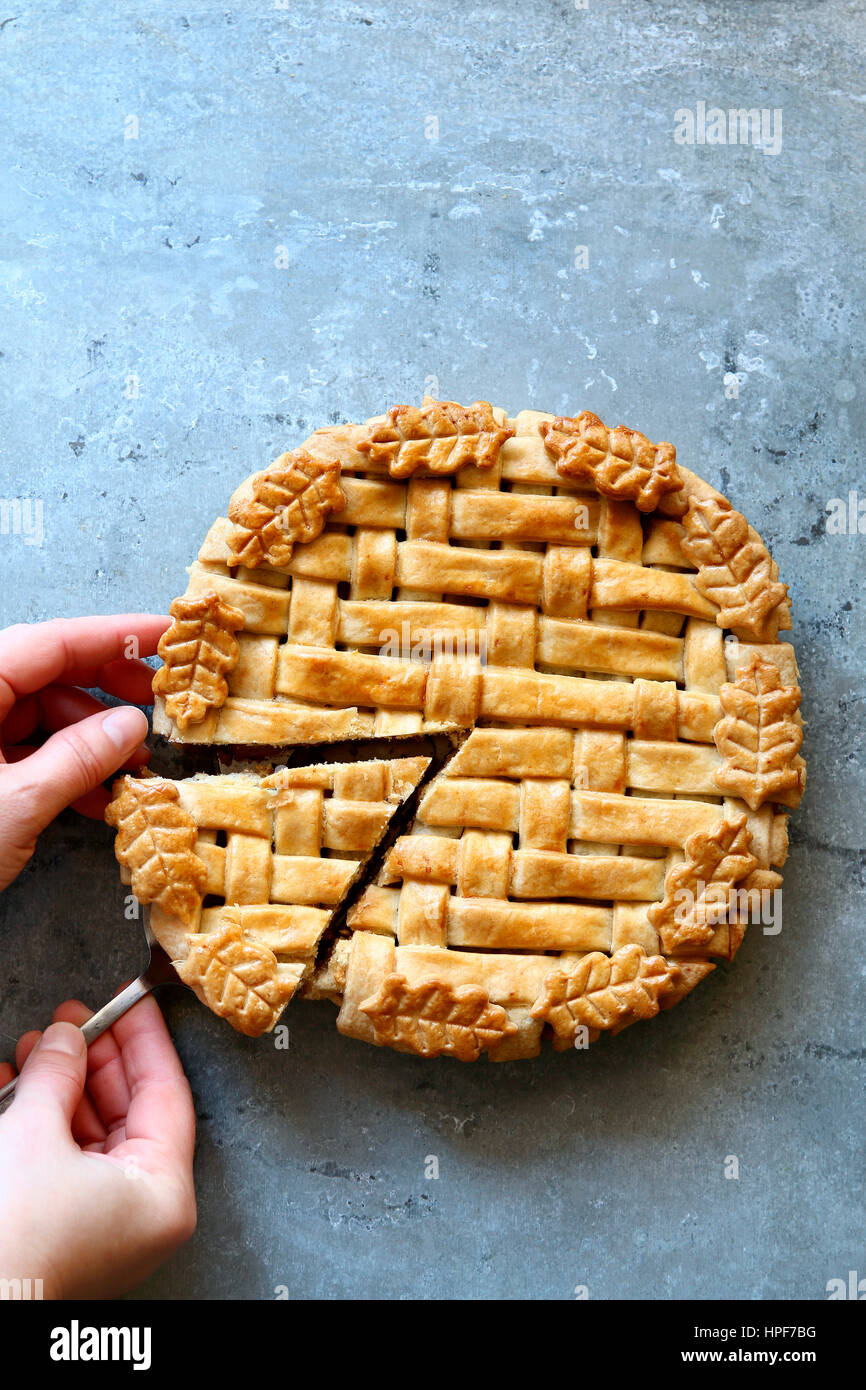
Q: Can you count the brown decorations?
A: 11